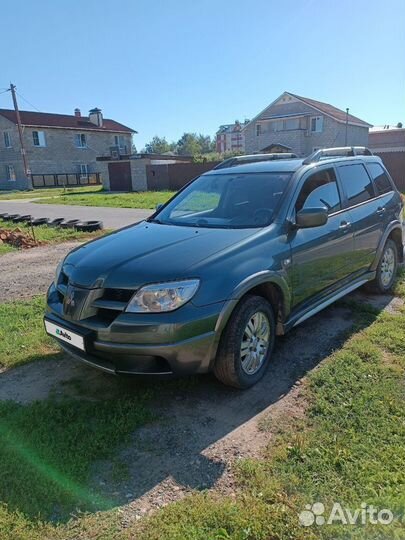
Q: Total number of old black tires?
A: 7